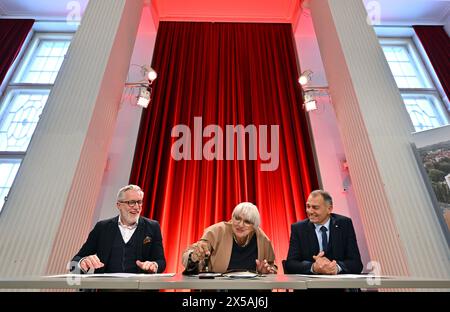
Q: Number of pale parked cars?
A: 0